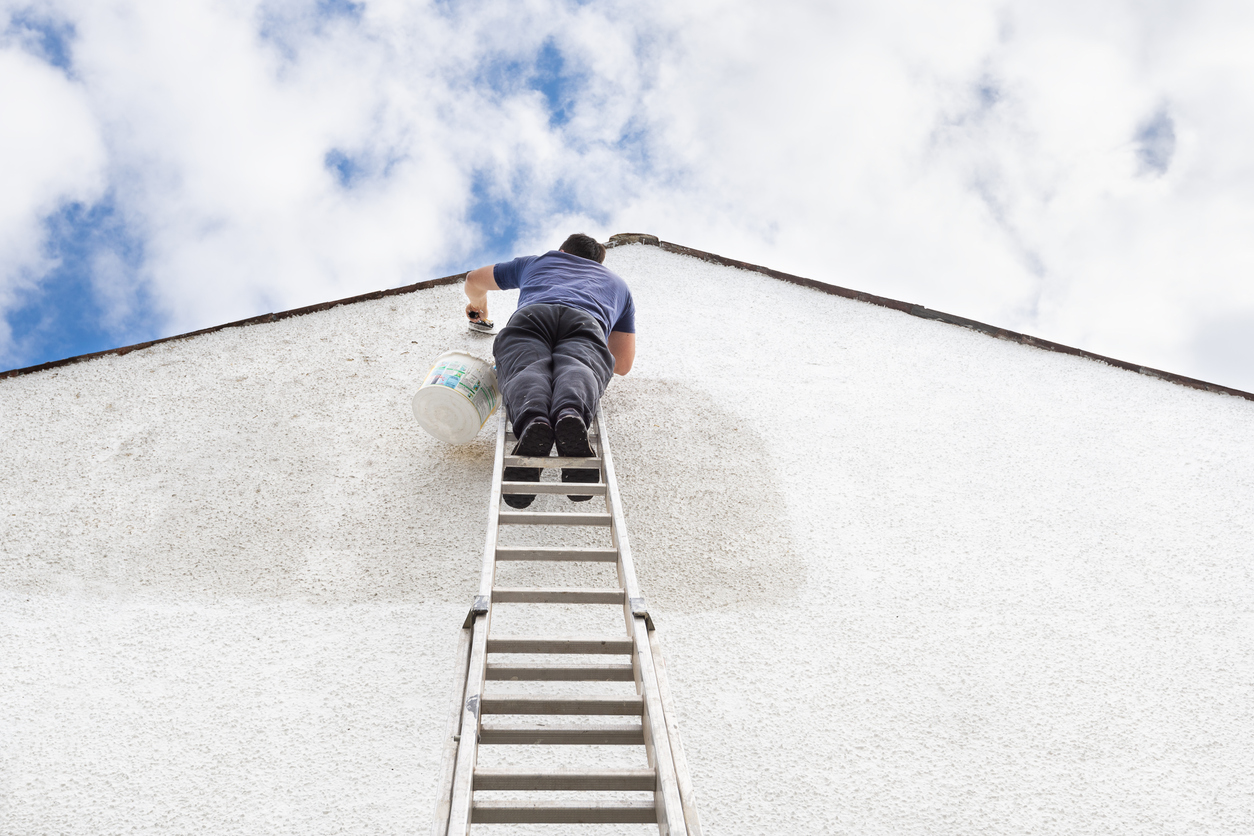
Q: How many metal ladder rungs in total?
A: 12